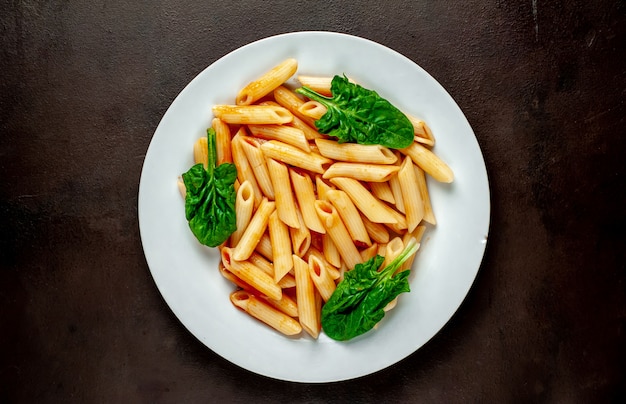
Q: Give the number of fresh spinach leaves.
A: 3